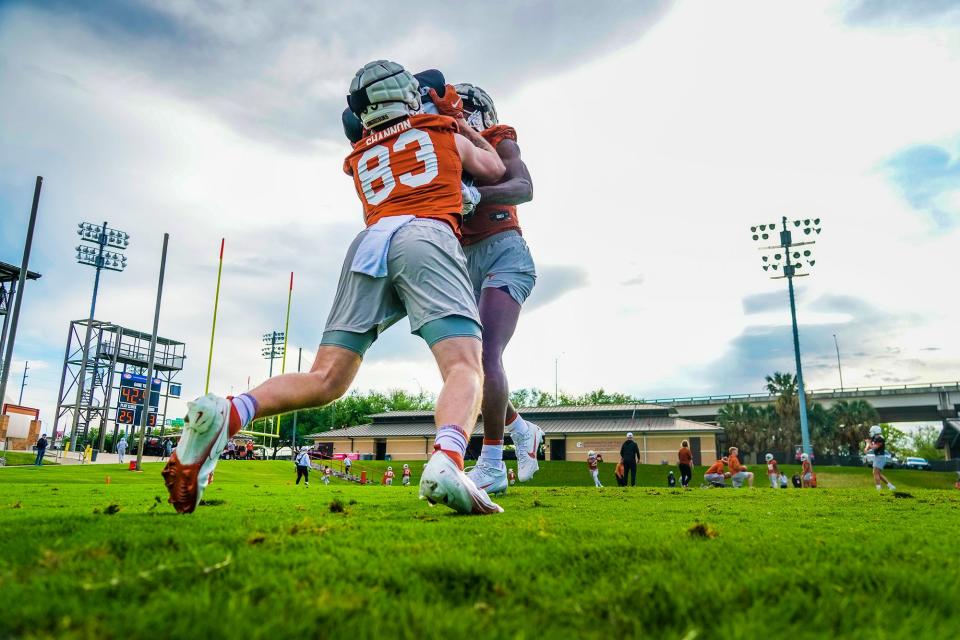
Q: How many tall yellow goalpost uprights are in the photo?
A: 2